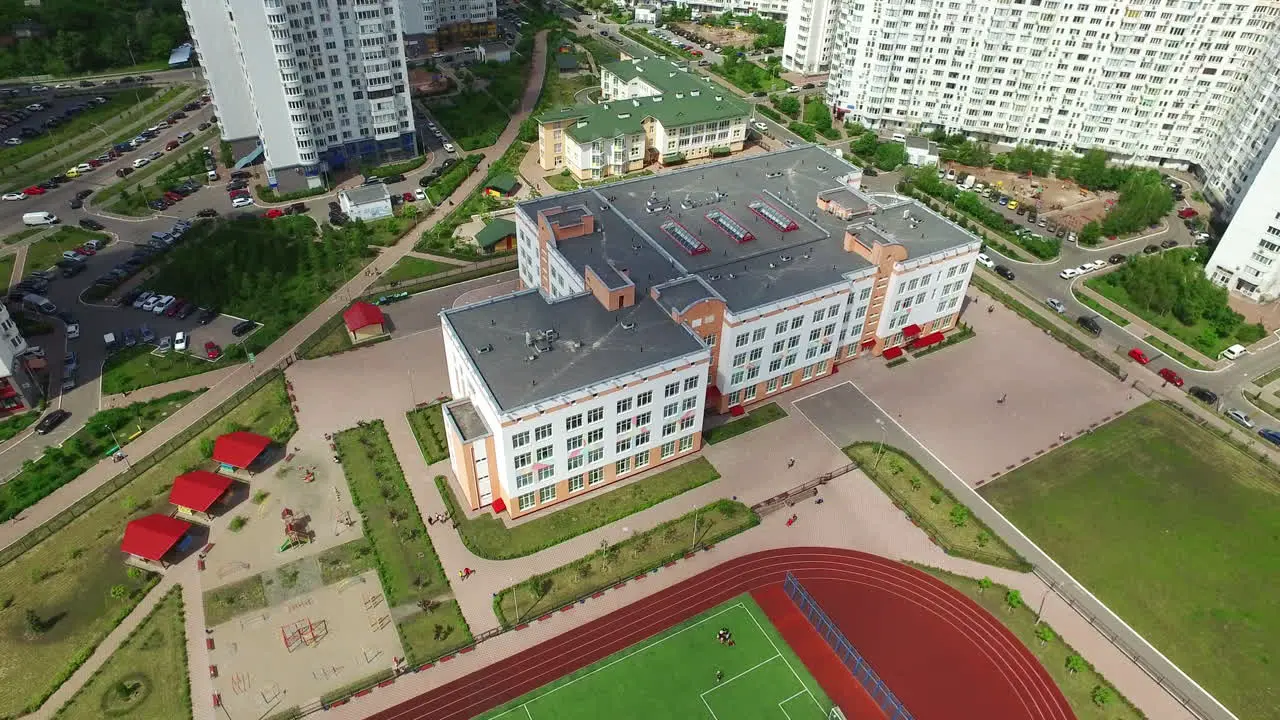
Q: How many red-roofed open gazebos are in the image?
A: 4